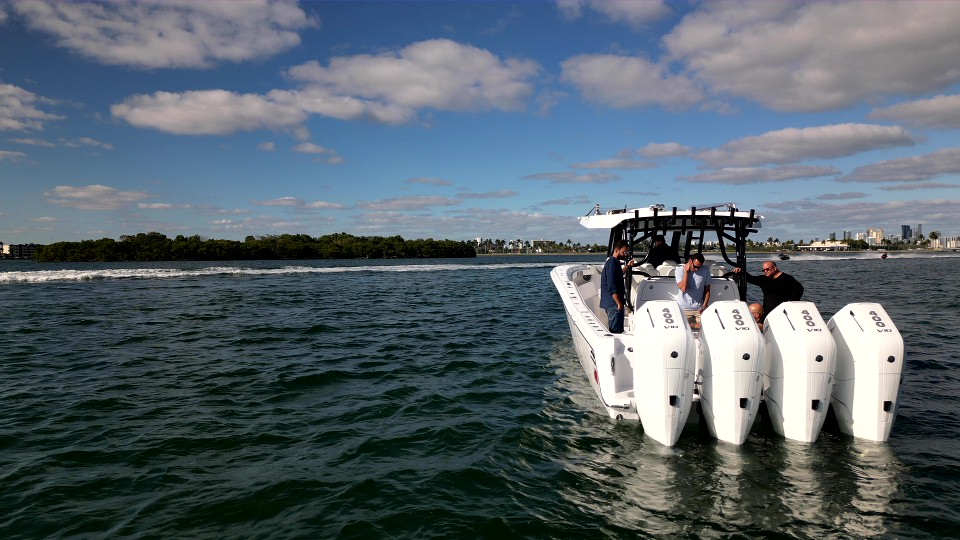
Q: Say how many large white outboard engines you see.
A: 4